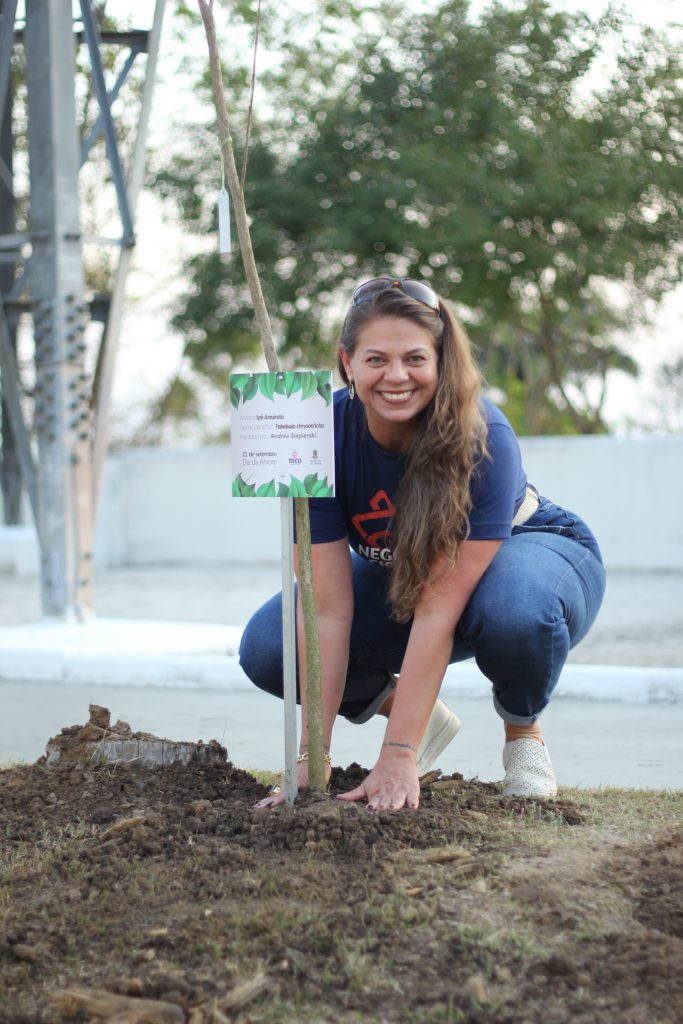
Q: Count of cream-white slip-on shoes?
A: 2